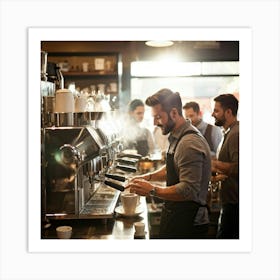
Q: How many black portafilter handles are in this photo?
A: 5